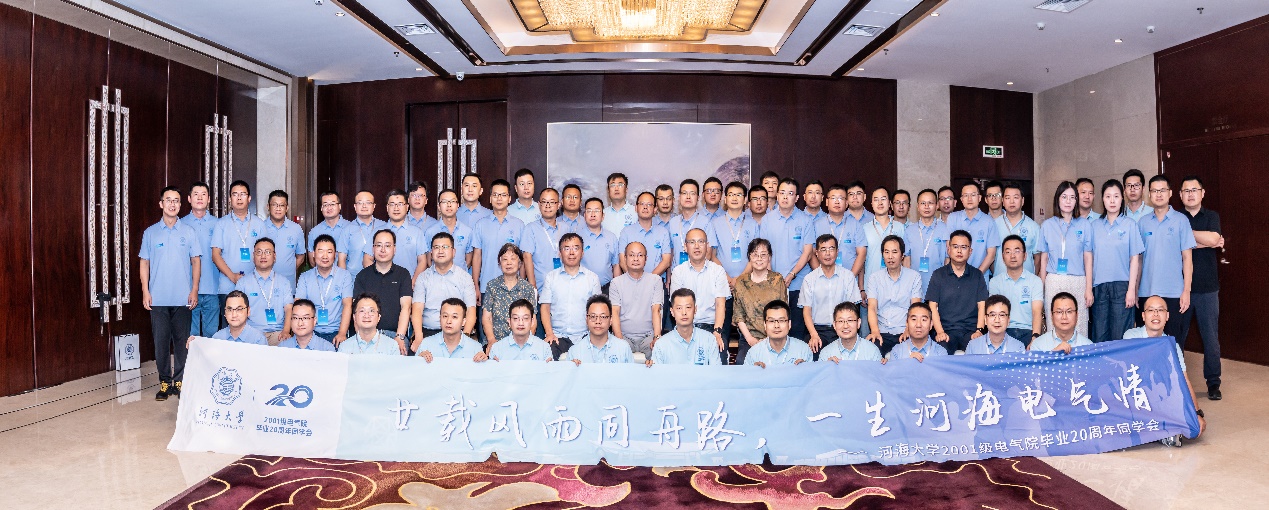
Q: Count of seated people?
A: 13